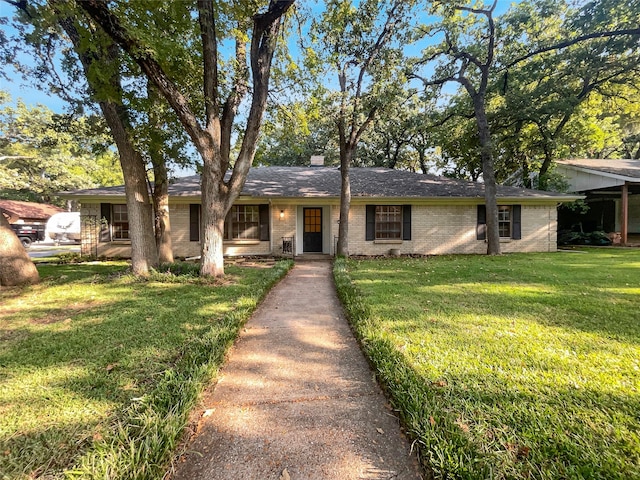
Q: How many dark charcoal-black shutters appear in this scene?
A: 7